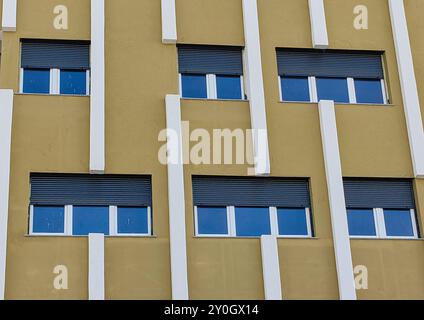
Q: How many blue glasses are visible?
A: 15